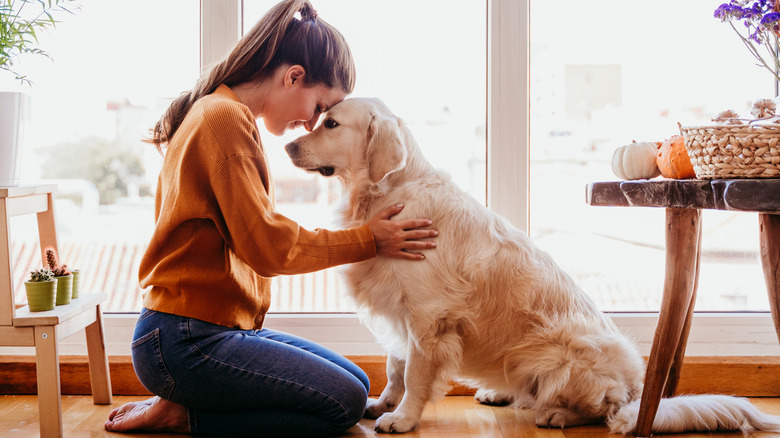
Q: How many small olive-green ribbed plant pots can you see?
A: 3